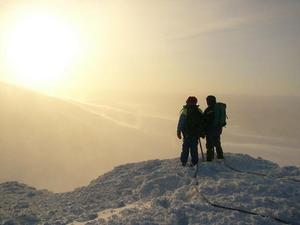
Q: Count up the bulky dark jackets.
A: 2